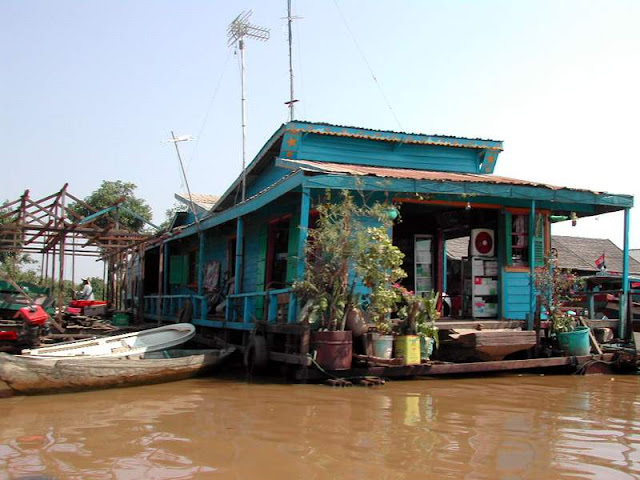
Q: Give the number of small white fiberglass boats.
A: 1